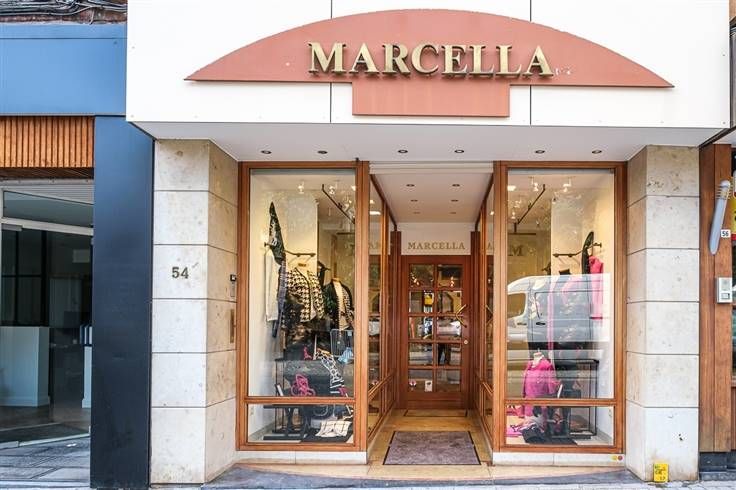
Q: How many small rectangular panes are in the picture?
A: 10